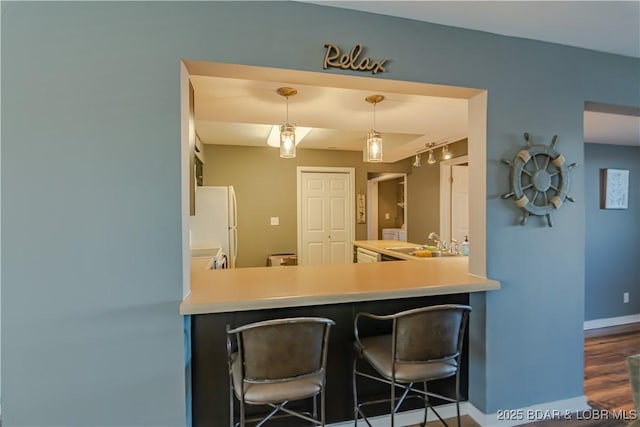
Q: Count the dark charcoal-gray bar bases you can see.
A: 1